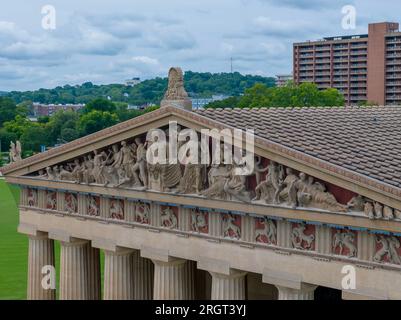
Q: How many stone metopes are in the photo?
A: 13